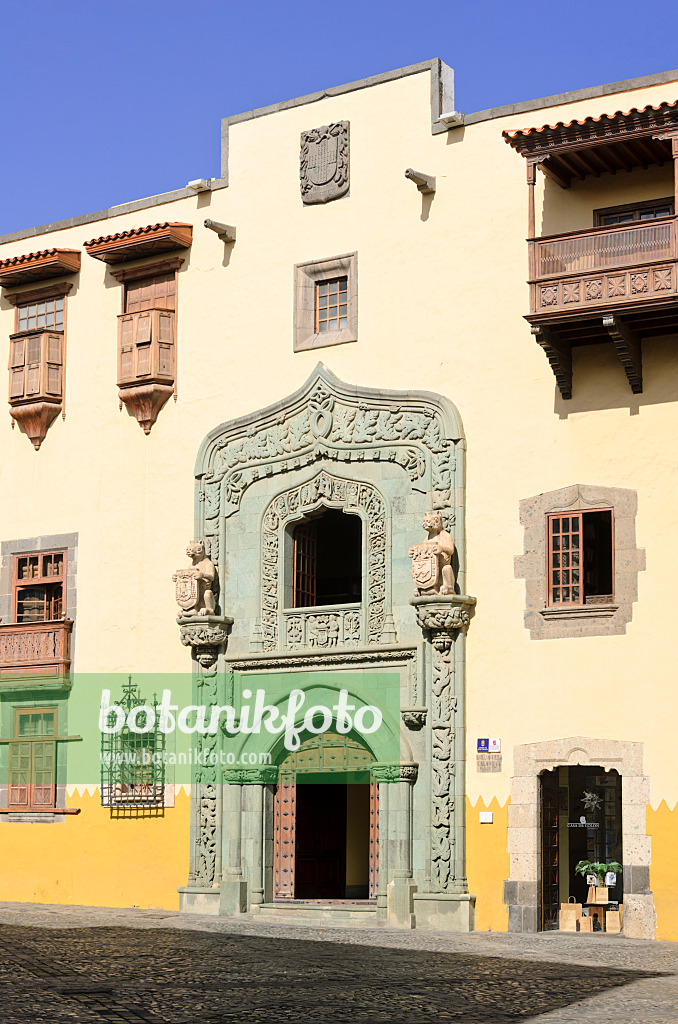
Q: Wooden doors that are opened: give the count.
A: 2